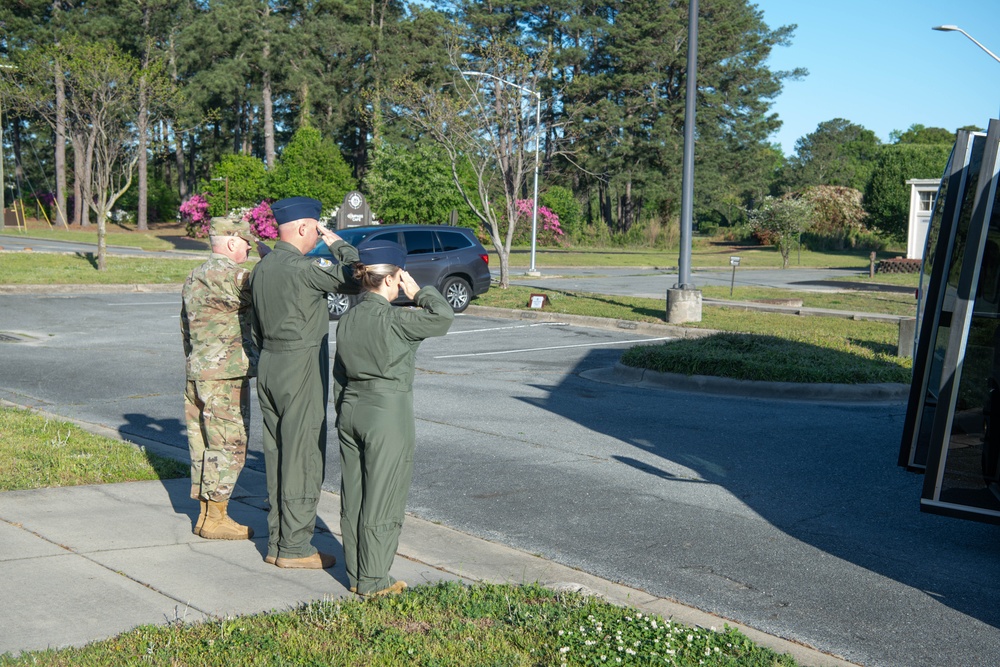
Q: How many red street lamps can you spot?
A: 0